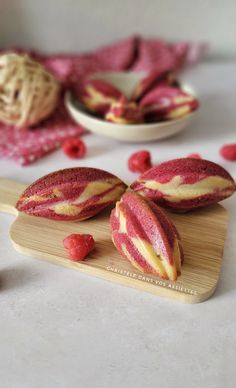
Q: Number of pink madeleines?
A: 7